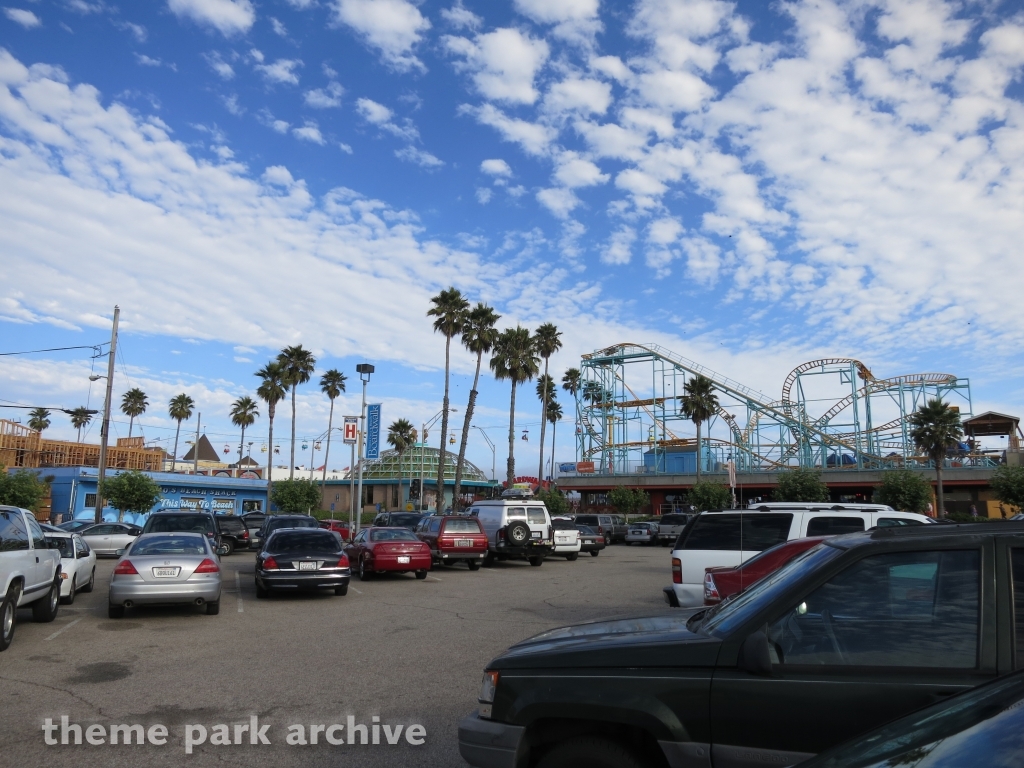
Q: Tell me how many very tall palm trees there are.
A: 4